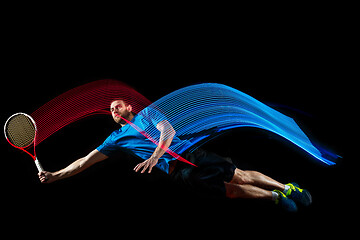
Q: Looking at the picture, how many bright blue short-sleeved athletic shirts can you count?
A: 1